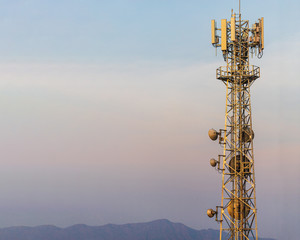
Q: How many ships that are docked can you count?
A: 0